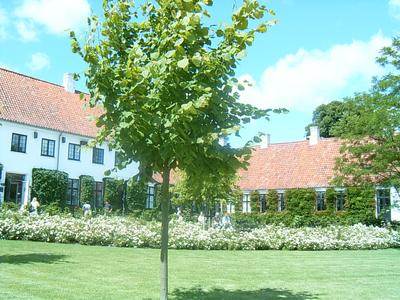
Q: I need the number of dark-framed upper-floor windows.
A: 5